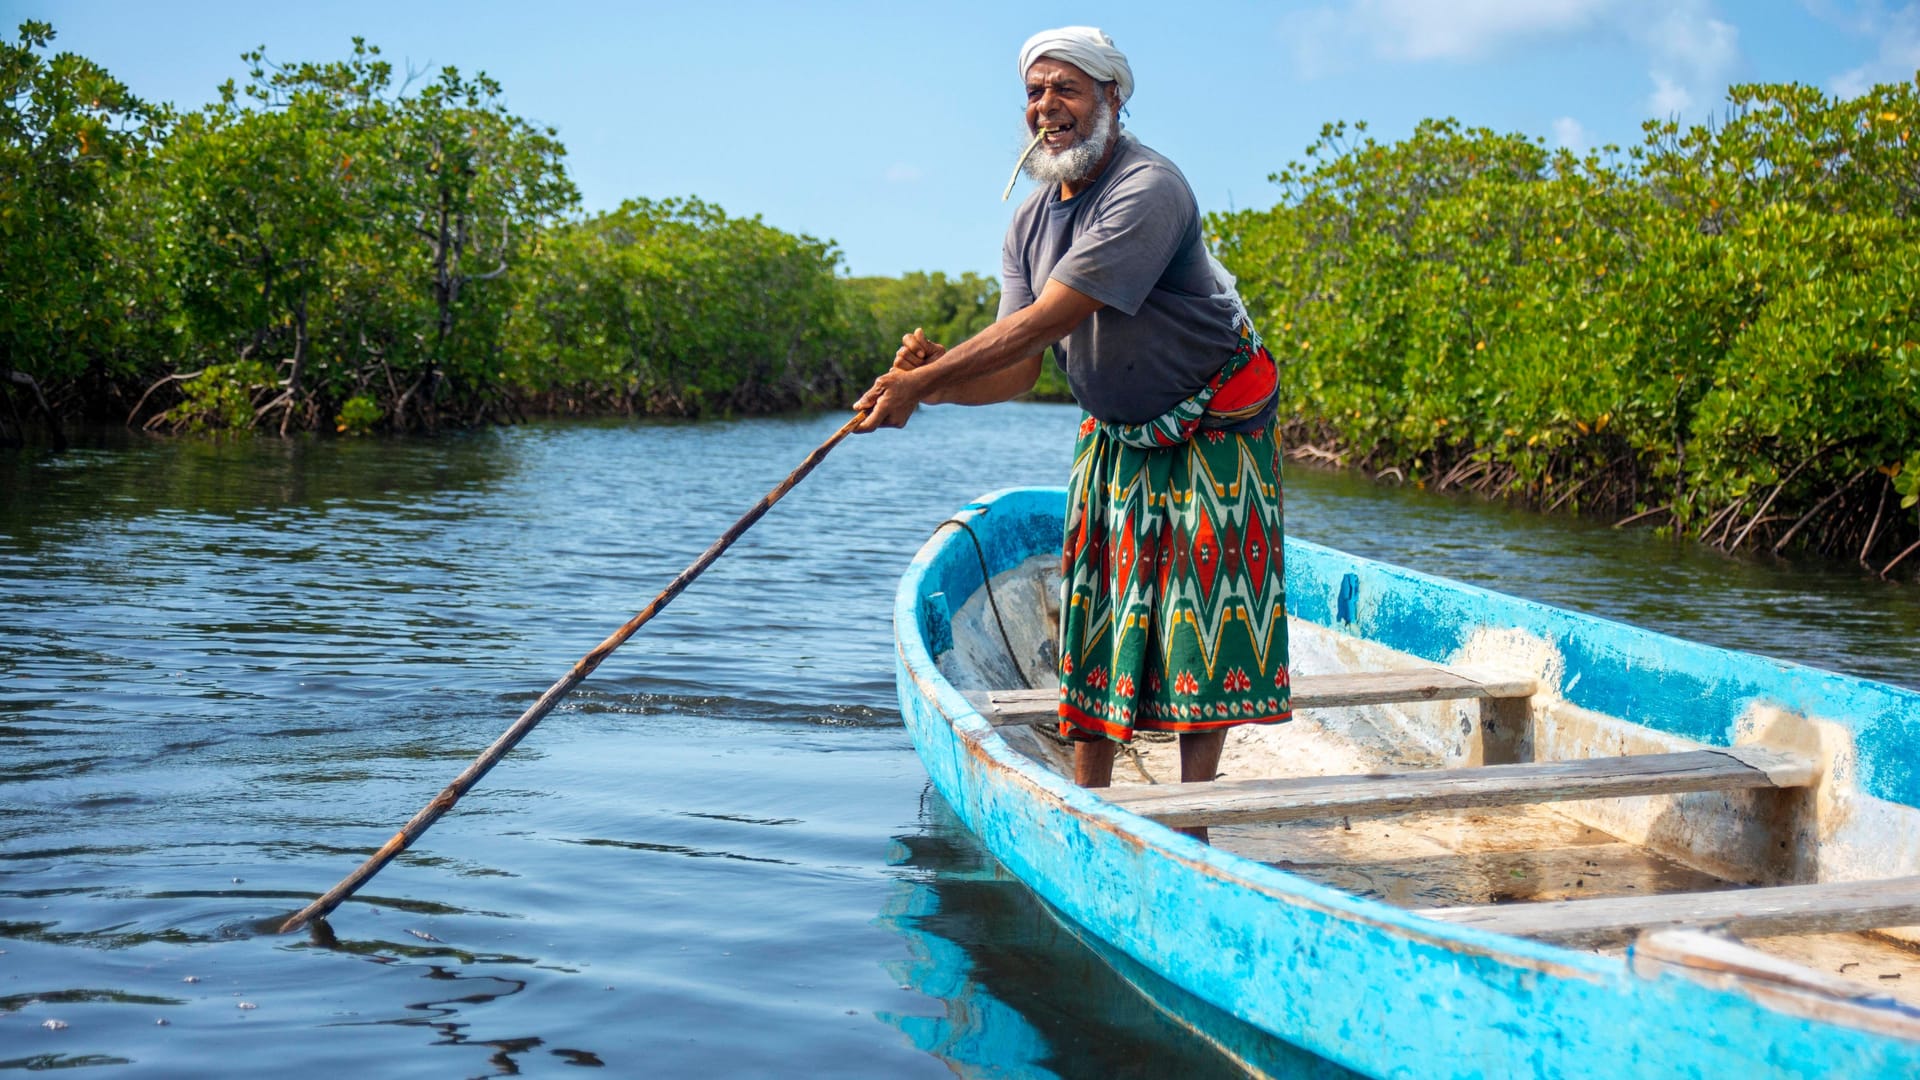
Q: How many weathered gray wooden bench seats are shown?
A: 3